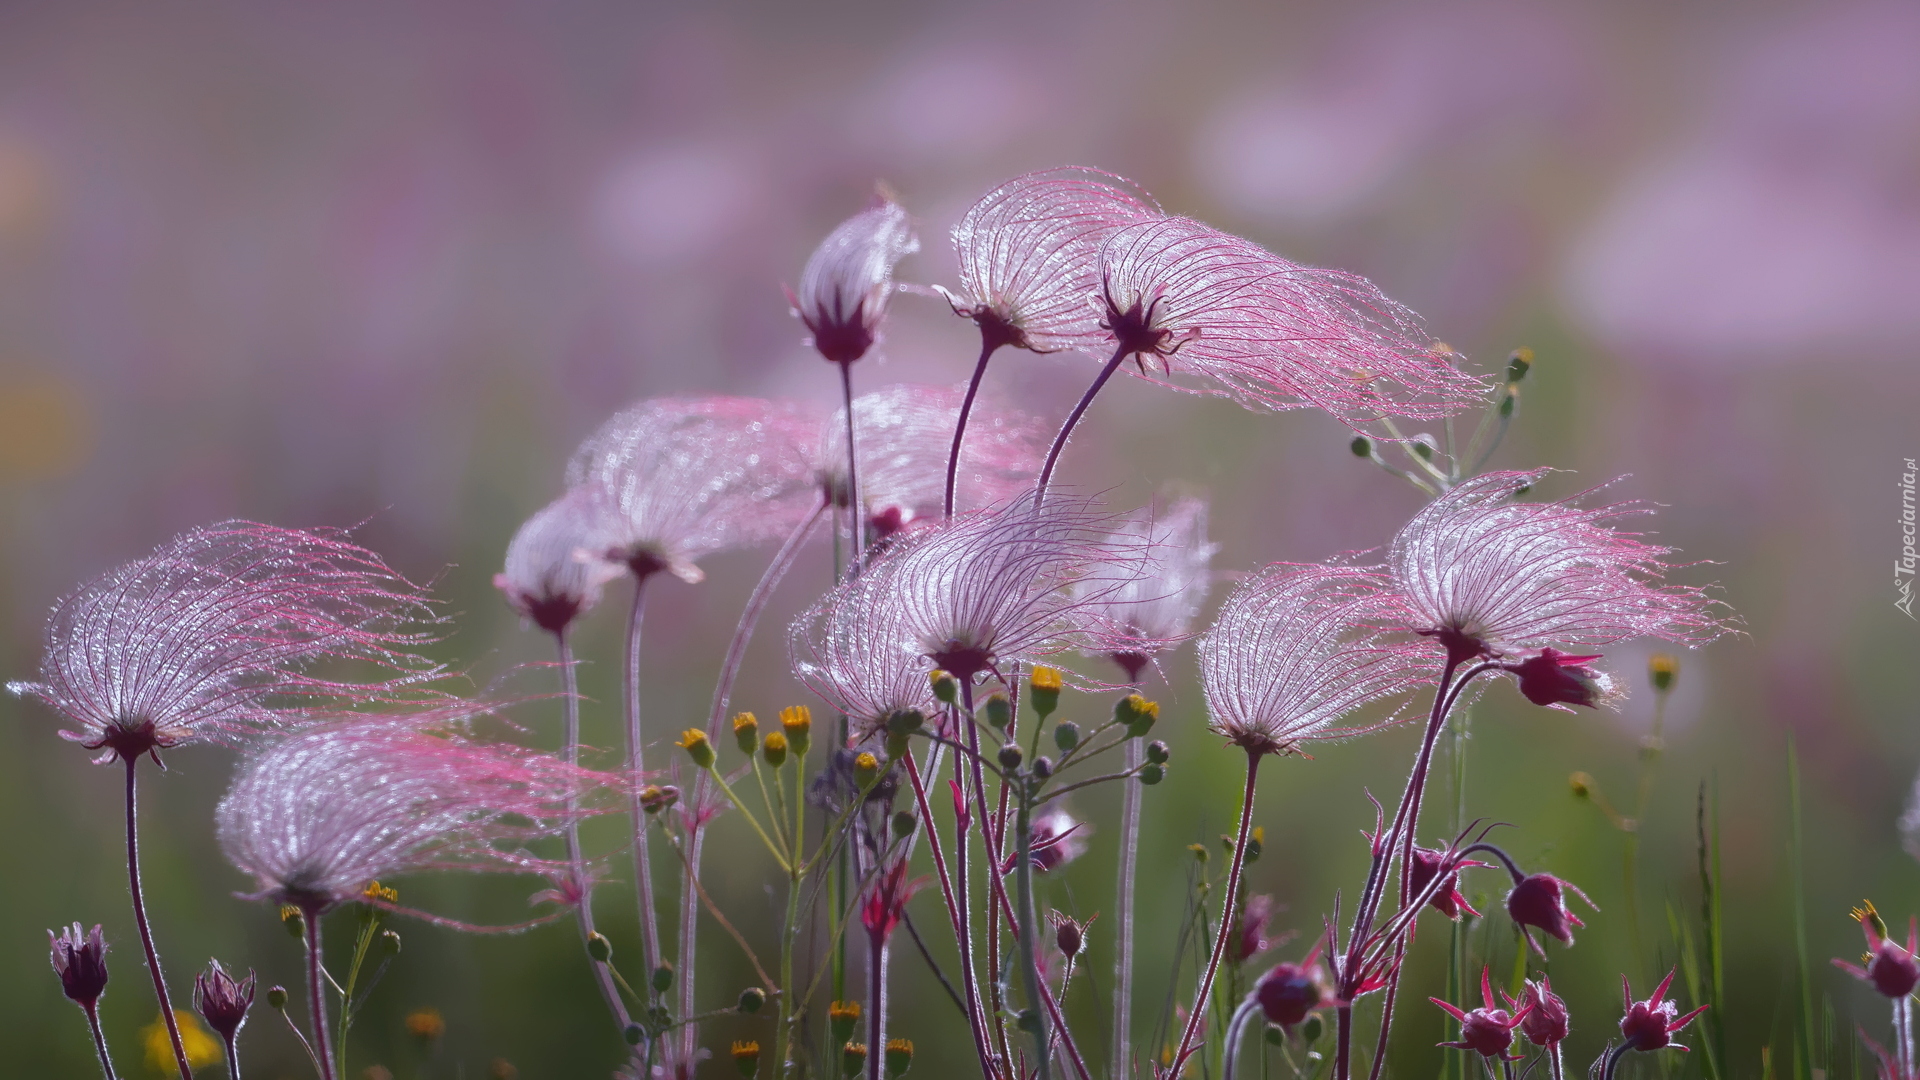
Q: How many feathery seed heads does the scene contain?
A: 13